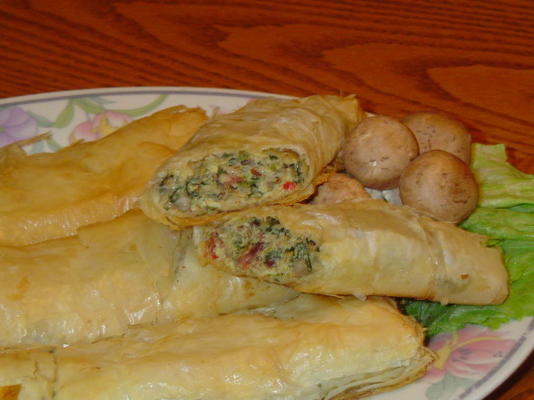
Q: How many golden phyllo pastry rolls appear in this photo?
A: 5